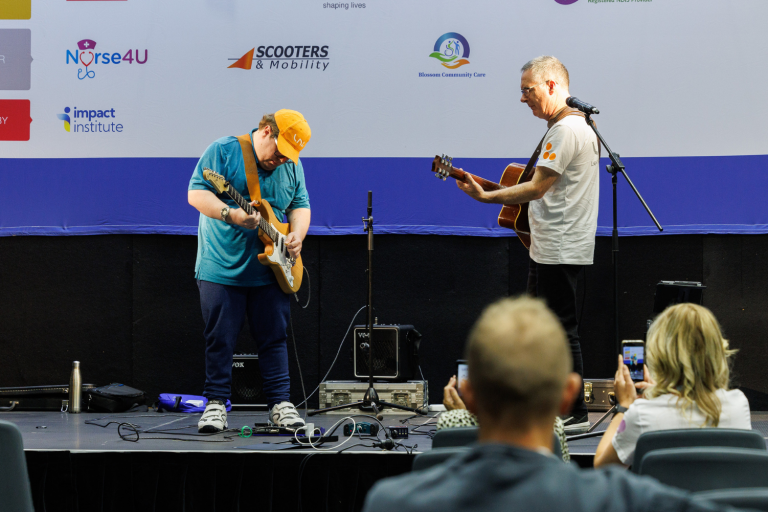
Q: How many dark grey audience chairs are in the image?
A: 6